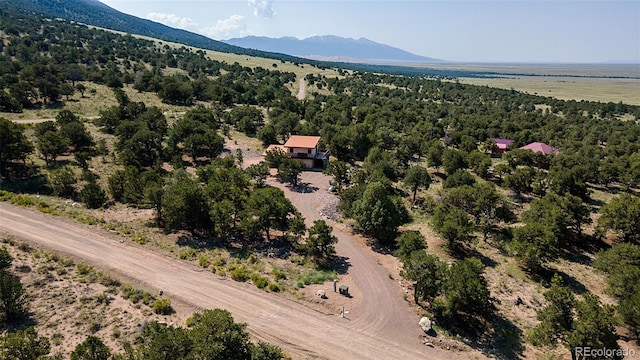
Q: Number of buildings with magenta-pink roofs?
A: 2